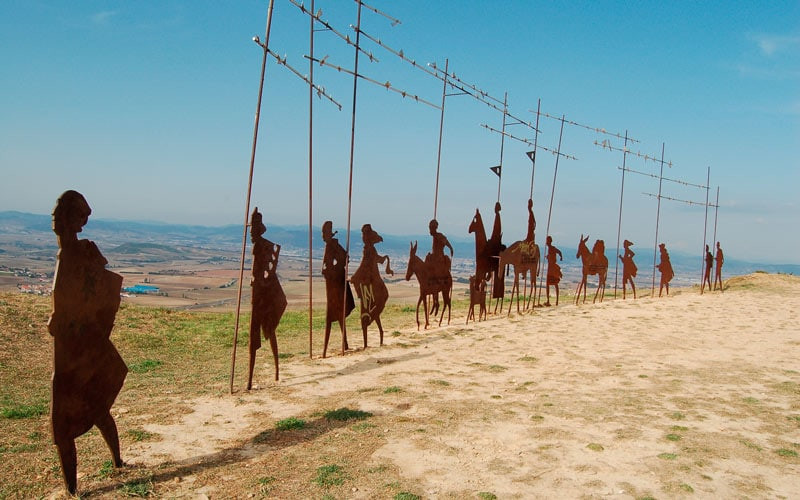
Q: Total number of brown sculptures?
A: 14